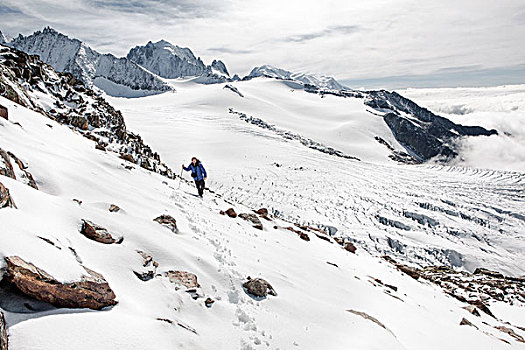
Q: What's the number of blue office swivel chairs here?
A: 0